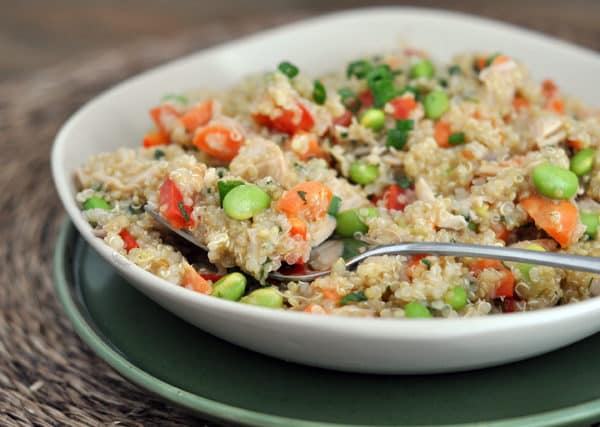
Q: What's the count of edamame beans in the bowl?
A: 15